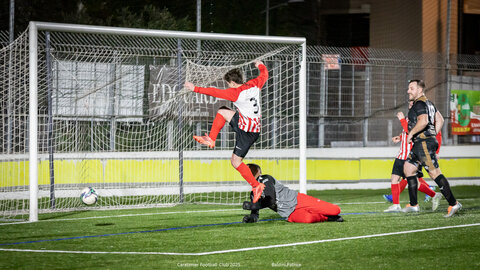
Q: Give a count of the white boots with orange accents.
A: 2